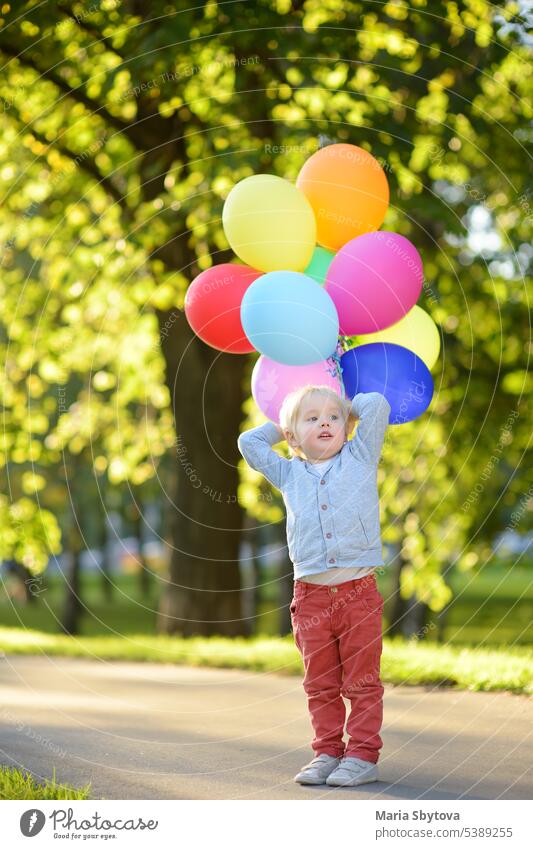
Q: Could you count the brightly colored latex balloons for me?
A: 9